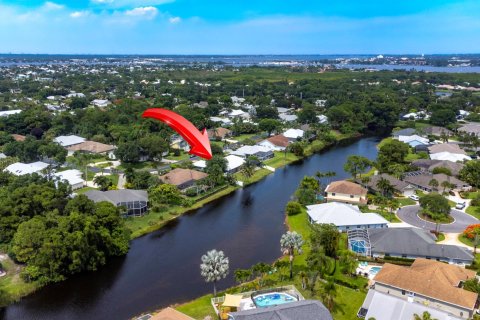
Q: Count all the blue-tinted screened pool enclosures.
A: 1